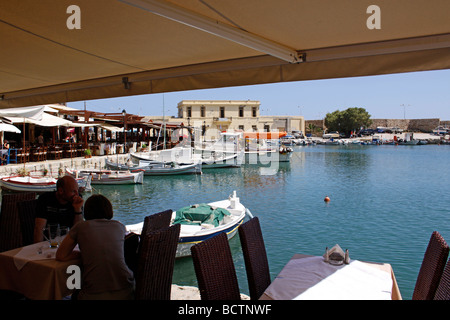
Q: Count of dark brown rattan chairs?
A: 8